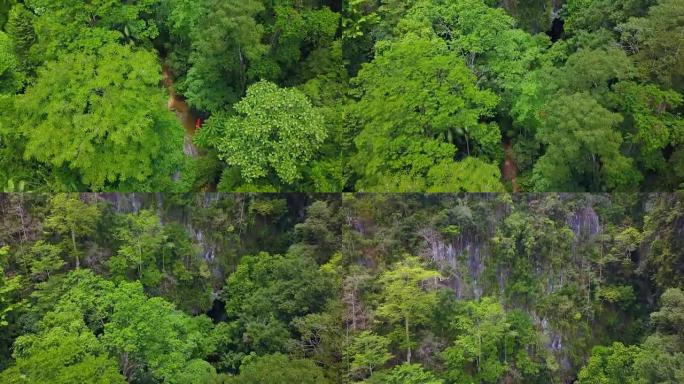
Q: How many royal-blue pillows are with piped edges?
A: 0